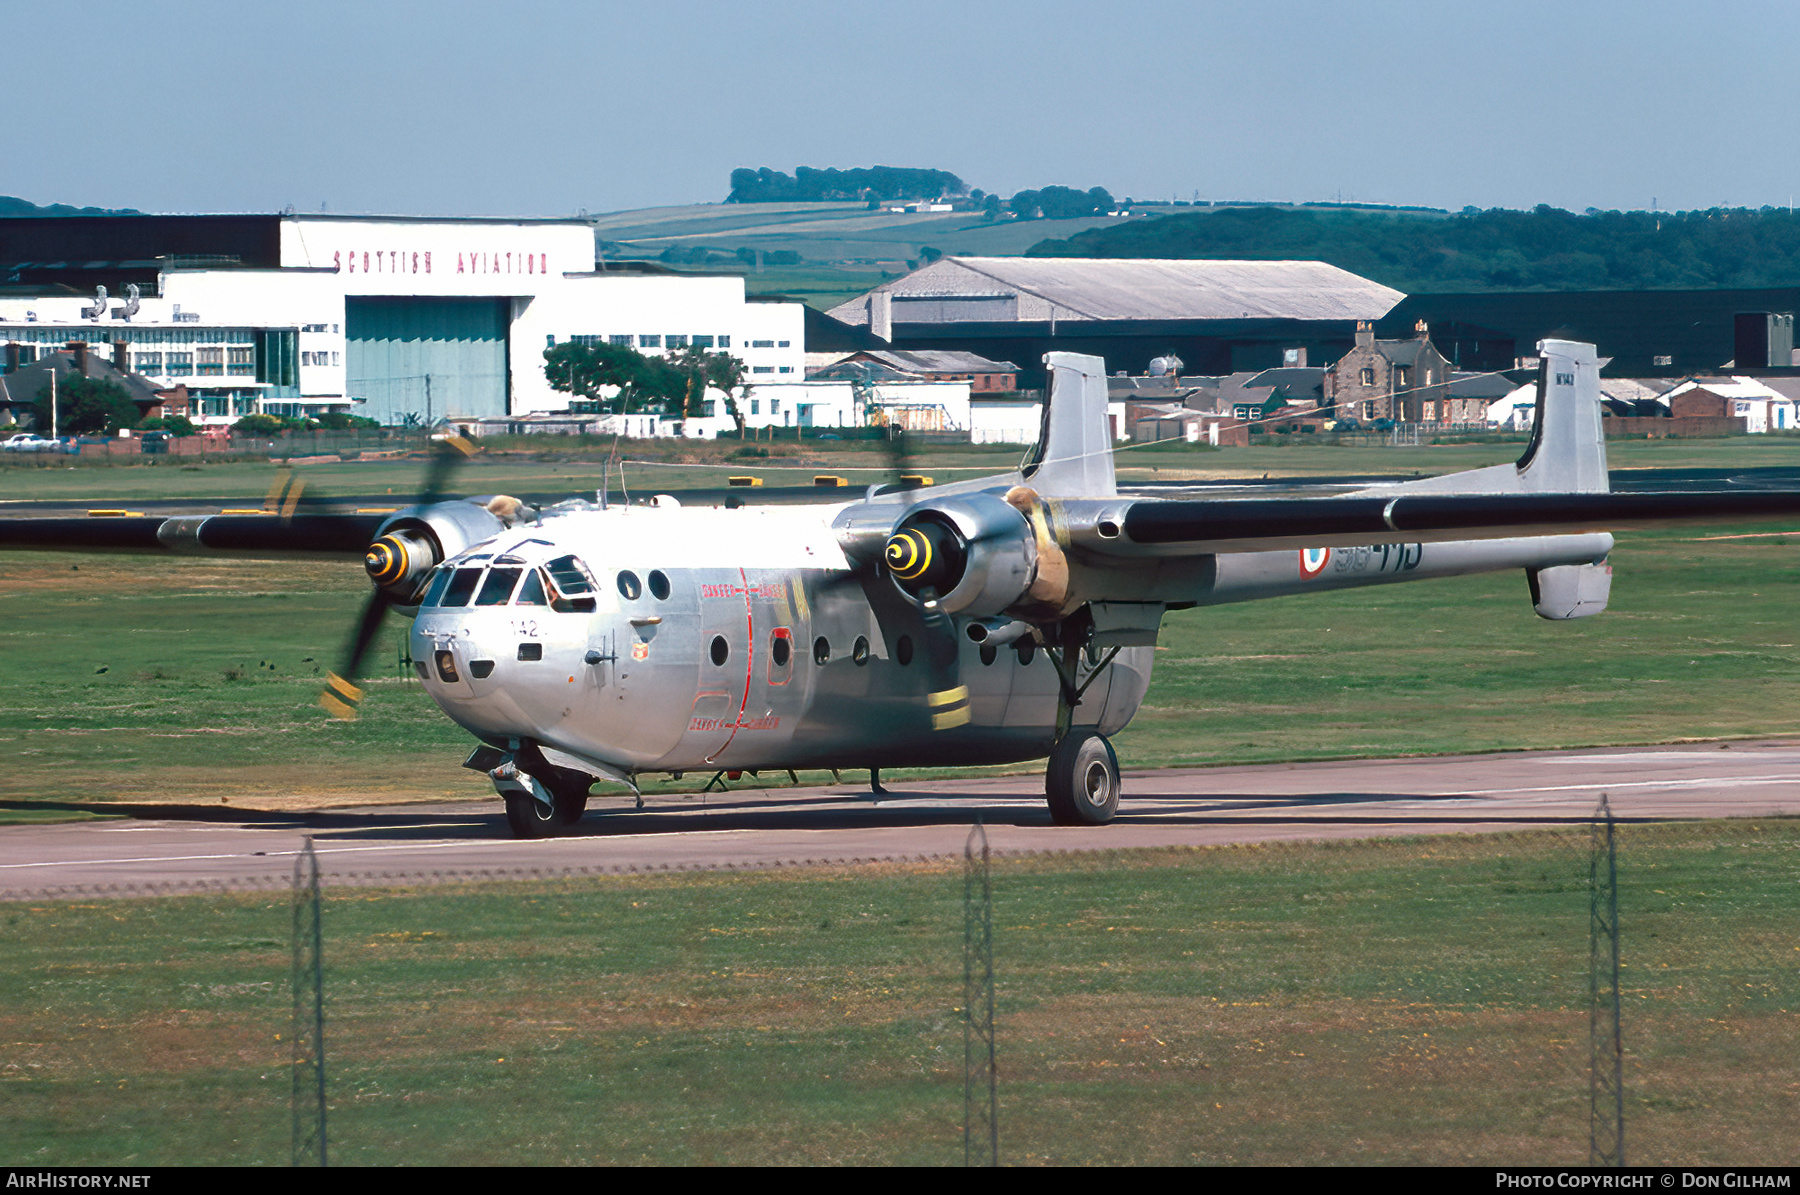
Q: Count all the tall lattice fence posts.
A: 3